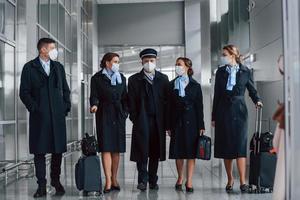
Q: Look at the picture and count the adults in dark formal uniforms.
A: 5